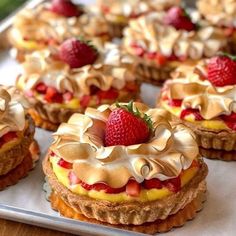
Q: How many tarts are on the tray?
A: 8